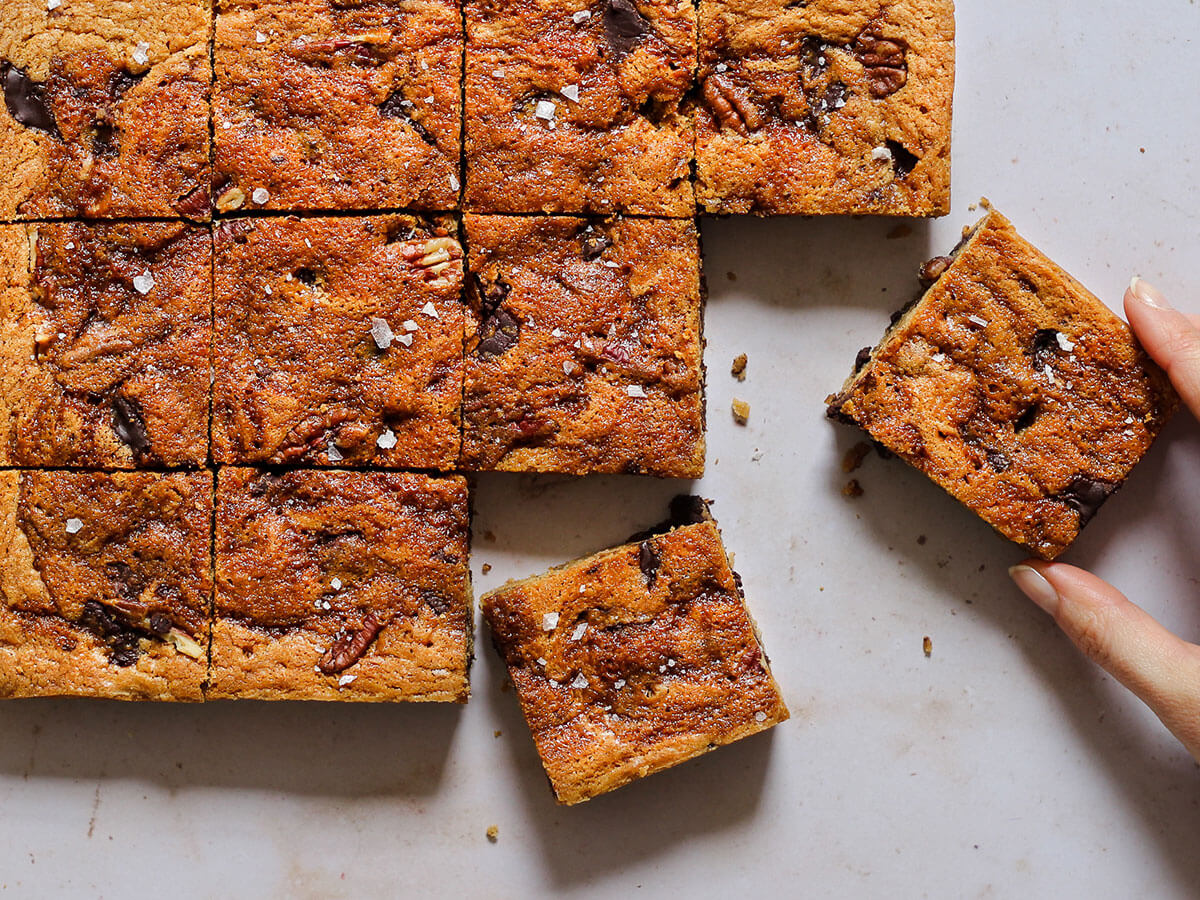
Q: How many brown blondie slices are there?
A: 11